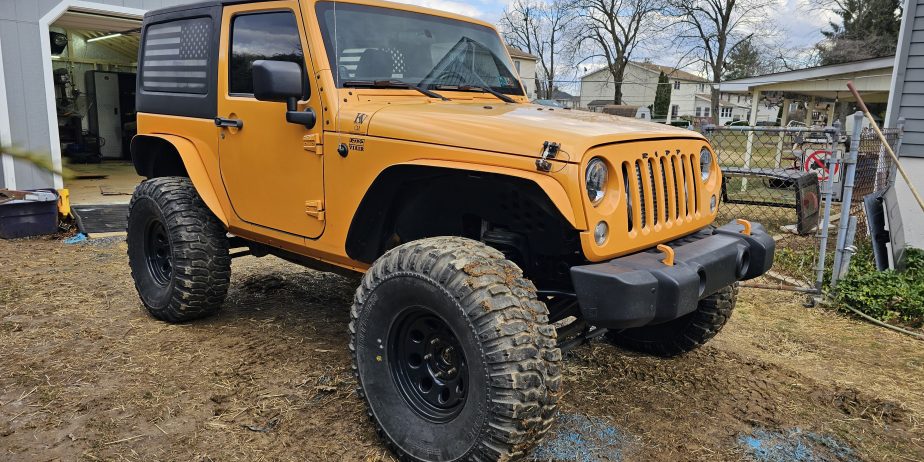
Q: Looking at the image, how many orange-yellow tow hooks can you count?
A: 2